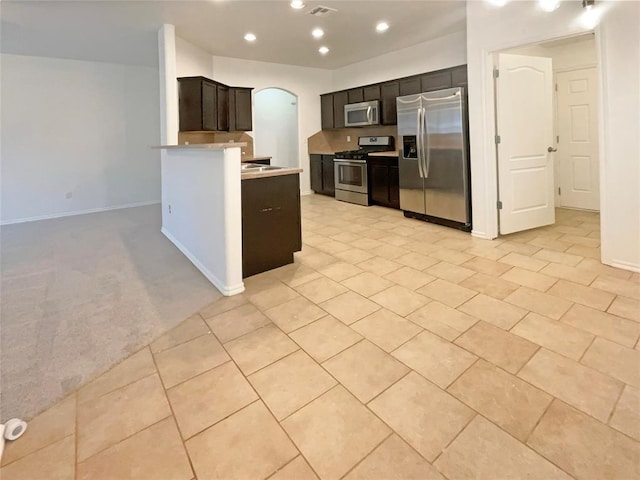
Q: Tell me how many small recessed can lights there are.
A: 5